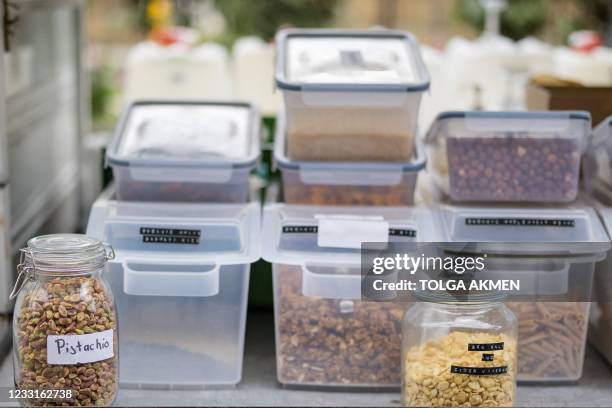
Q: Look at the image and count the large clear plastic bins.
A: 3